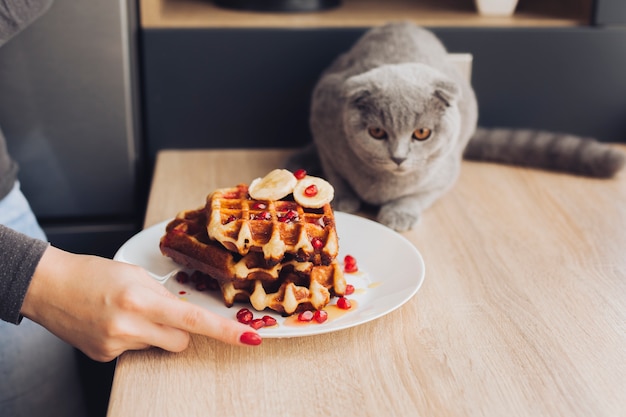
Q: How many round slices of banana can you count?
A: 2